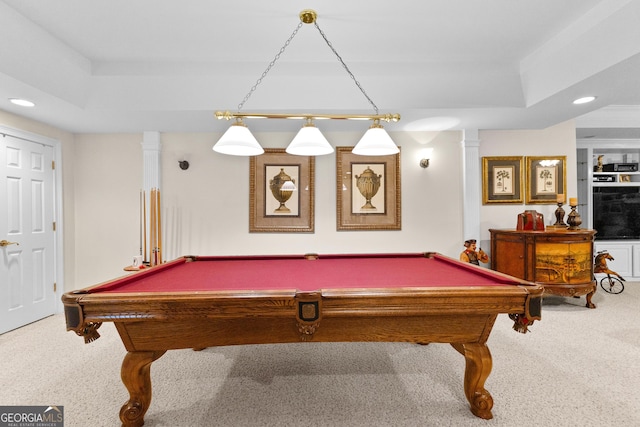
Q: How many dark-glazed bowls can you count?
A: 0